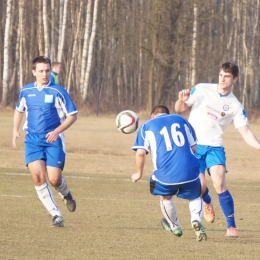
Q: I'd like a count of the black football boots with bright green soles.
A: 2